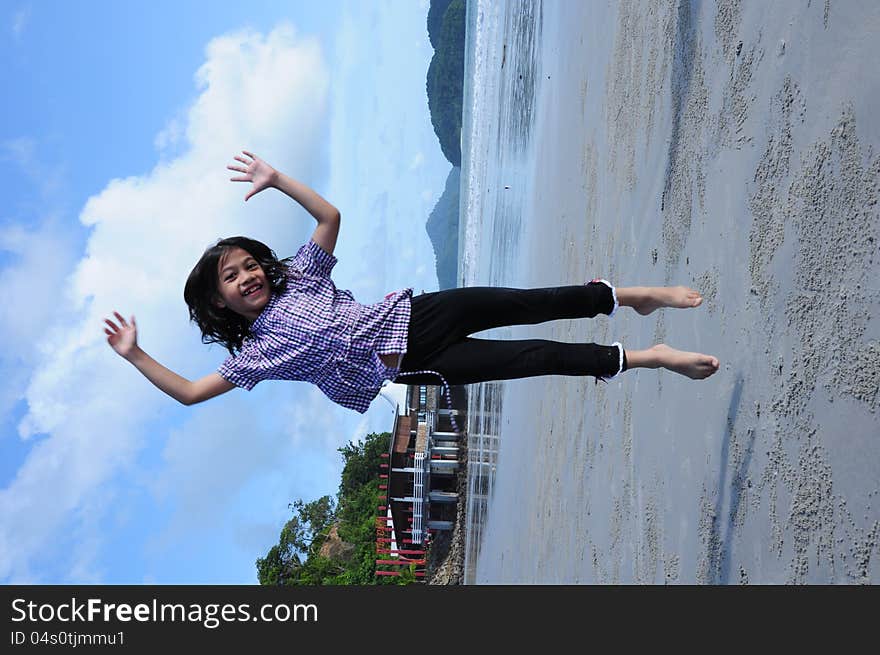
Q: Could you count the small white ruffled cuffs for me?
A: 2